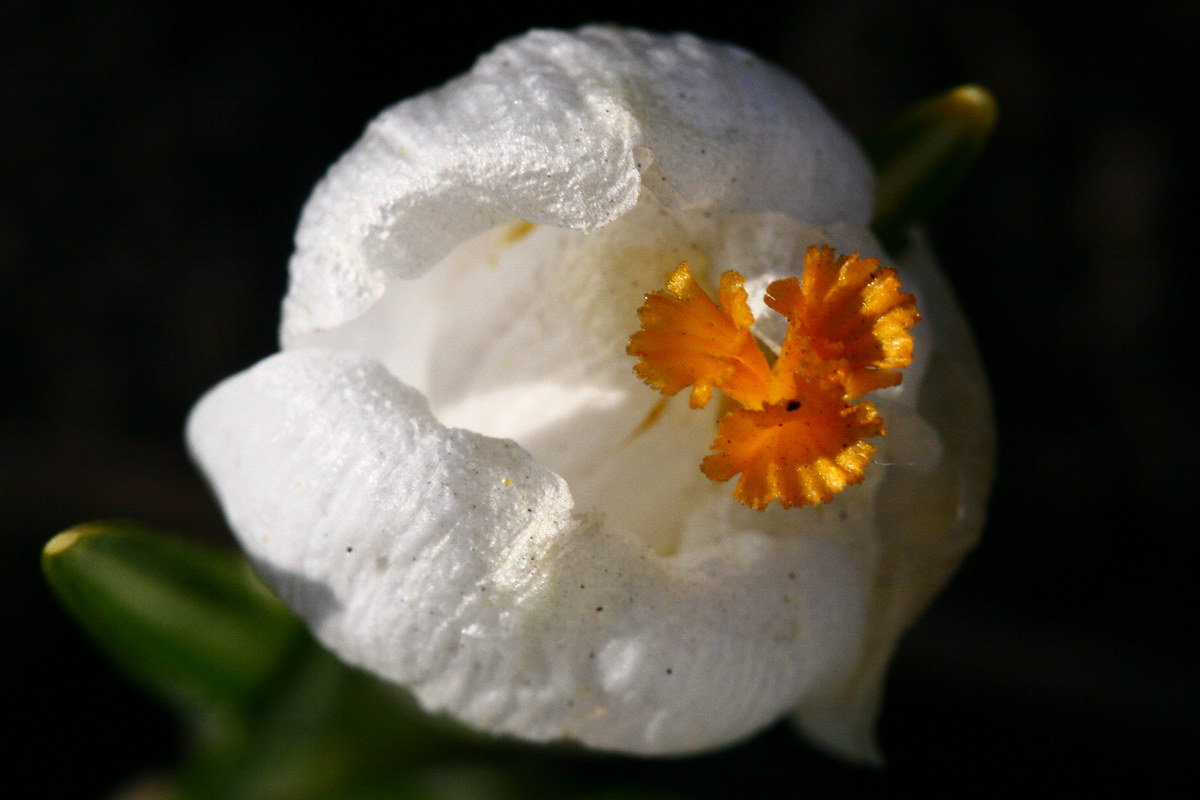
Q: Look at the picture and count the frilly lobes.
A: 3